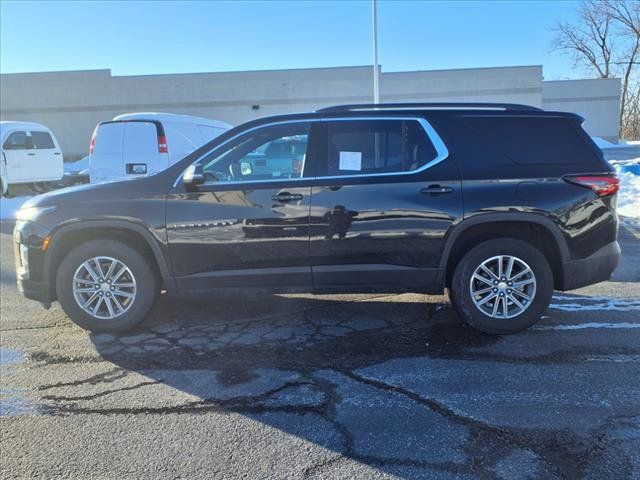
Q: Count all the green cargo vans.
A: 0